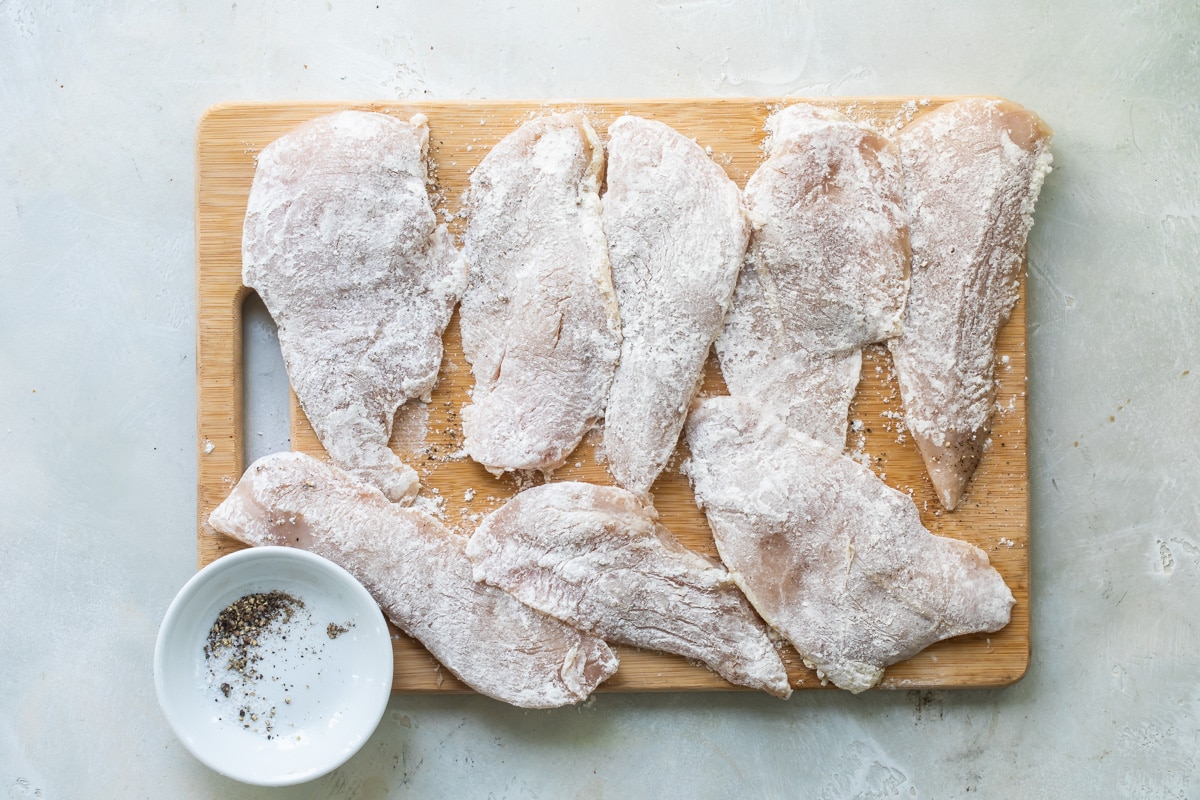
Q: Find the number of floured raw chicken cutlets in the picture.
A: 8